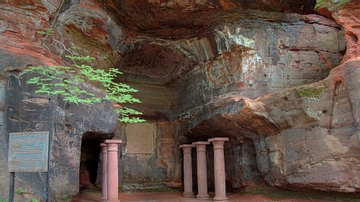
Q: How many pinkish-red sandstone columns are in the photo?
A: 5